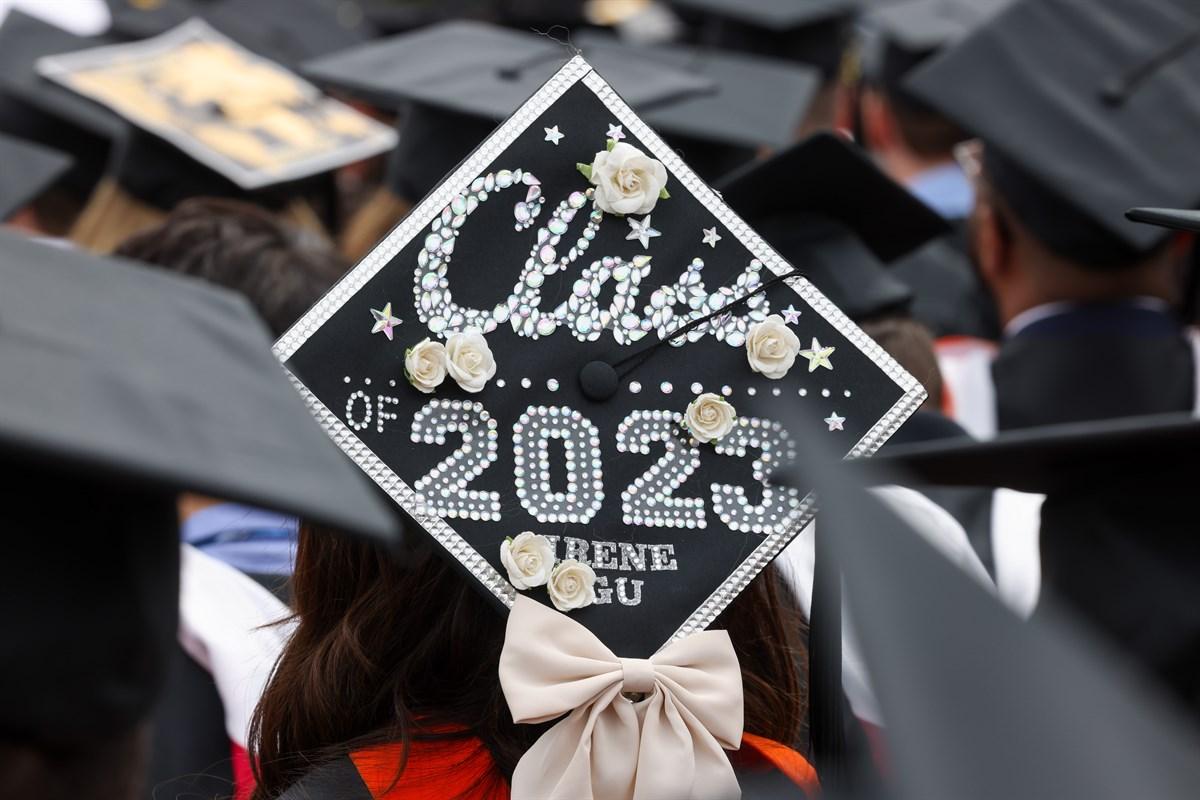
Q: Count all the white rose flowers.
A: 7